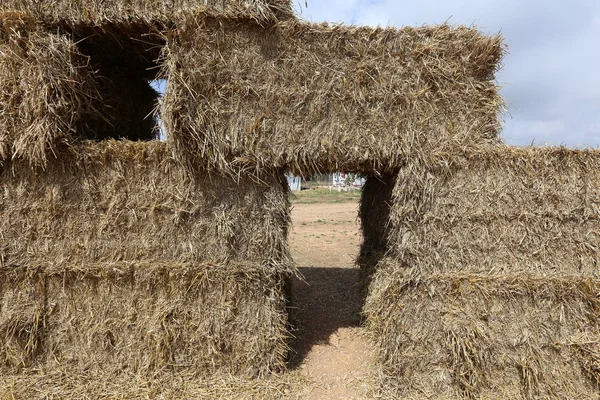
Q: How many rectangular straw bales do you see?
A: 7